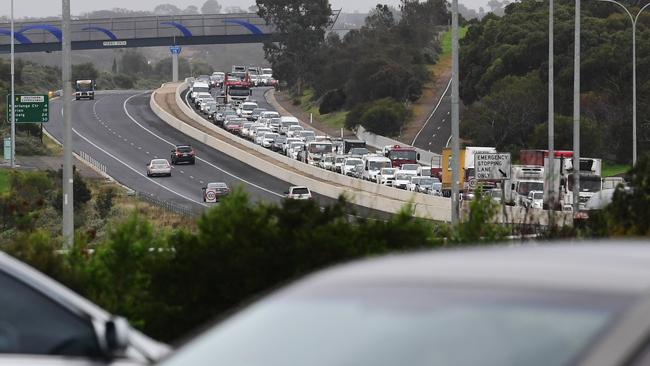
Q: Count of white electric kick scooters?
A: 0